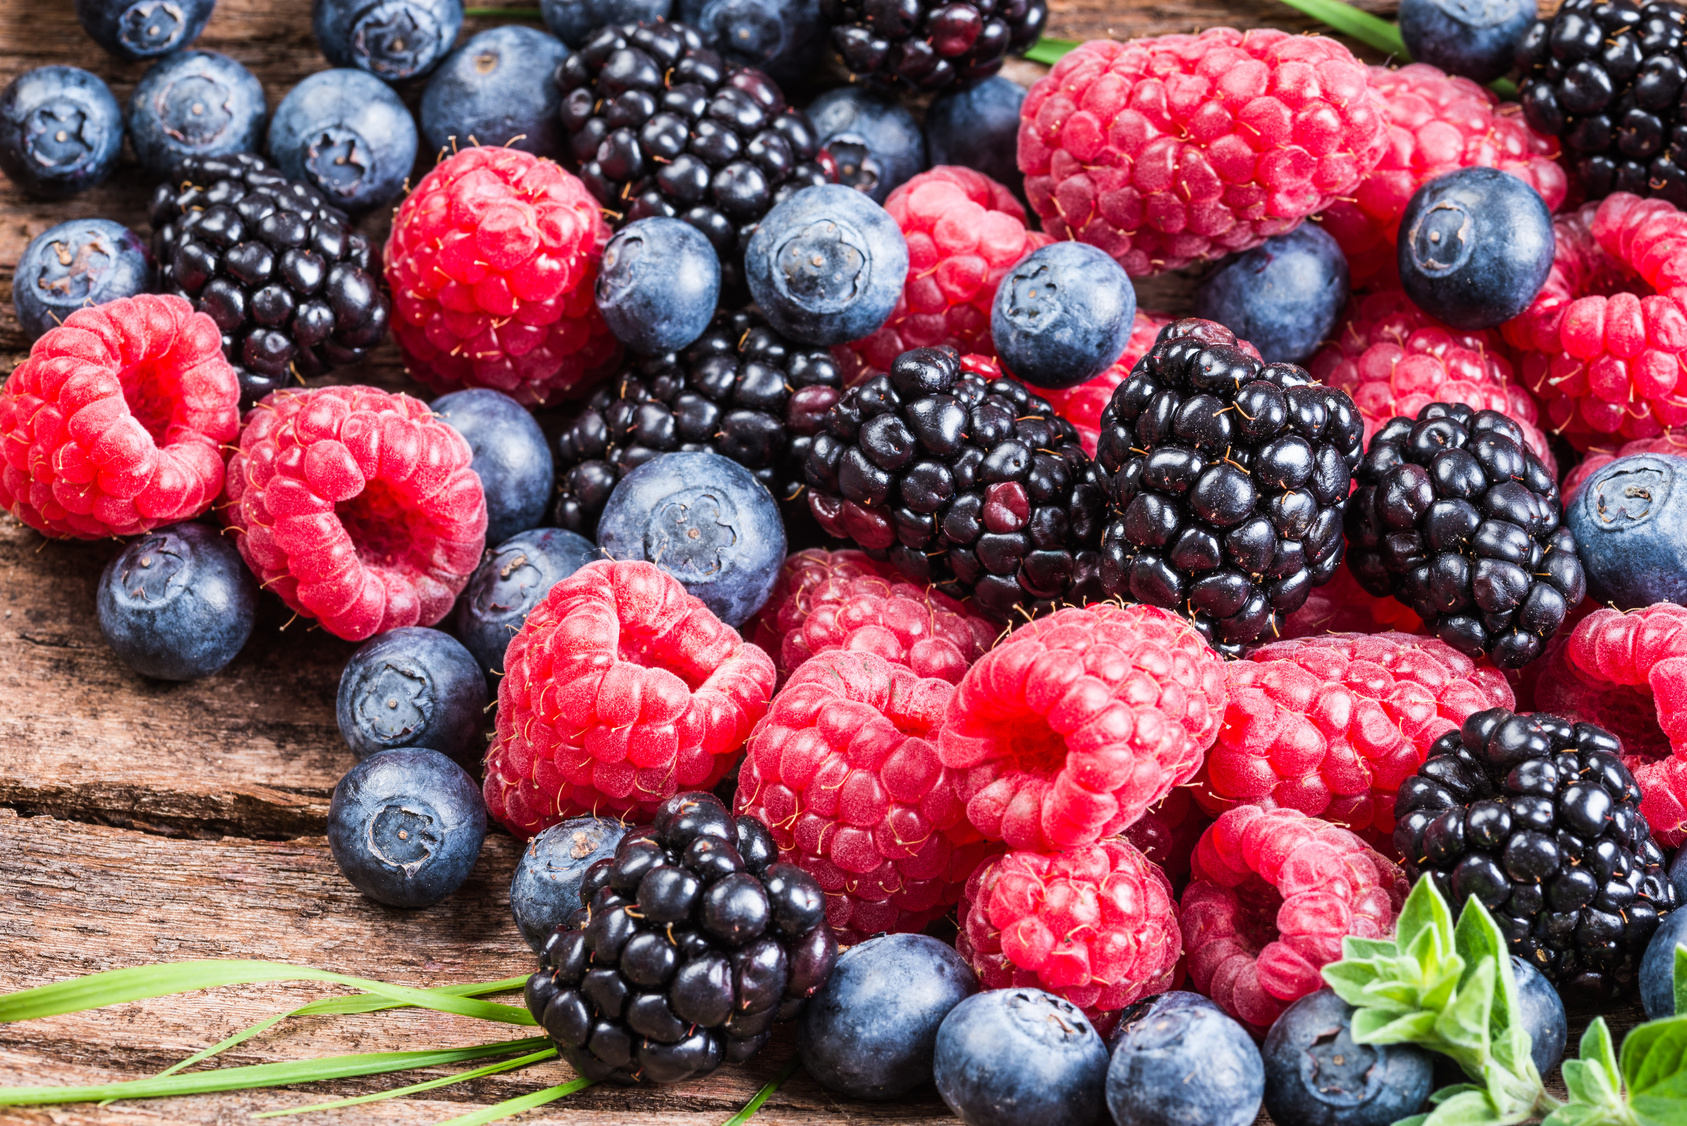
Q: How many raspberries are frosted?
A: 0